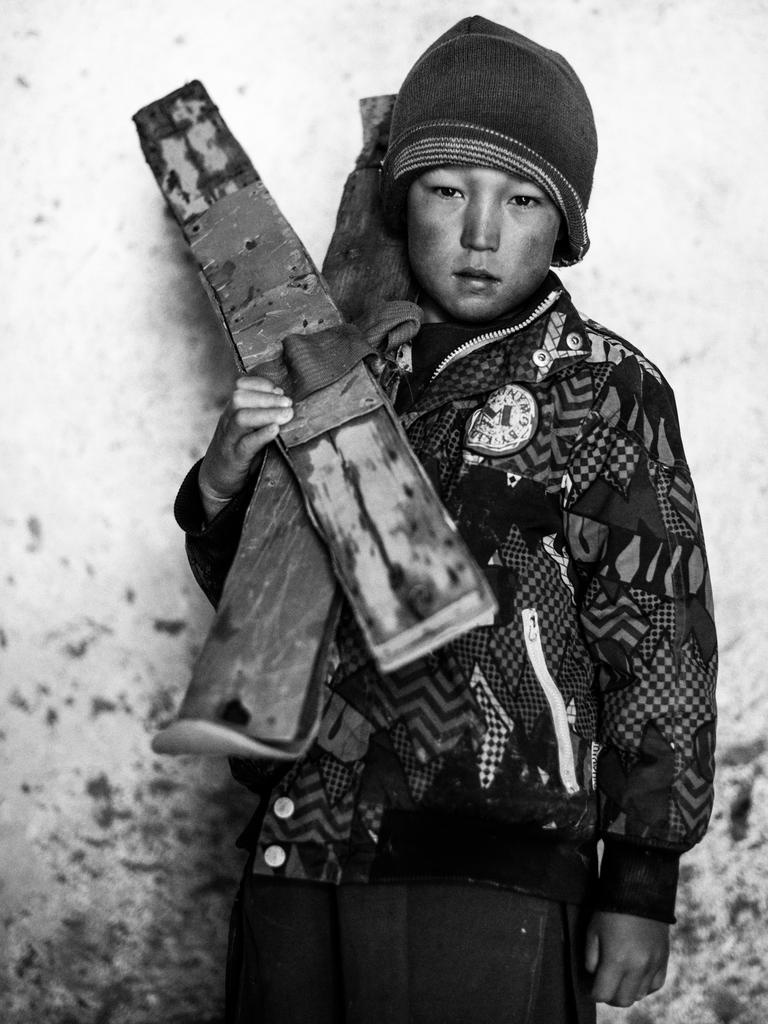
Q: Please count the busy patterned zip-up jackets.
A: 1